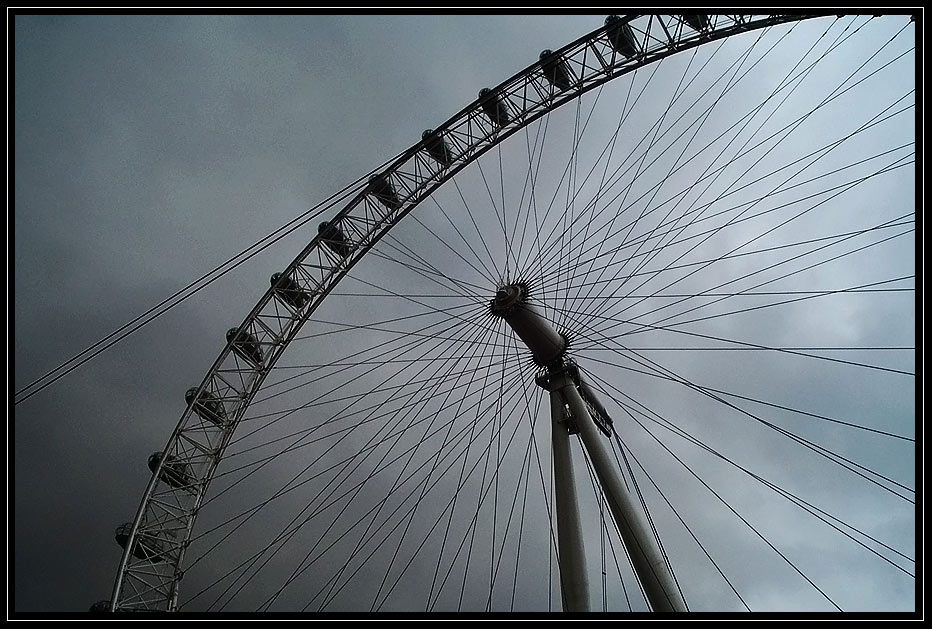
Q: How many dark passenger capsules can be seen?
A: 13